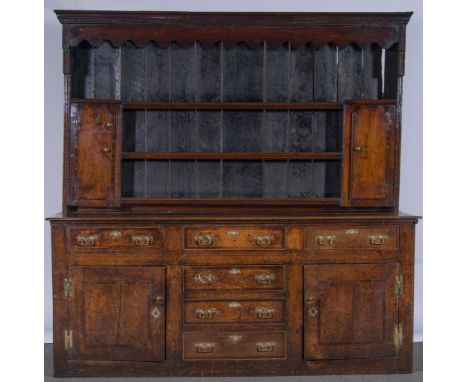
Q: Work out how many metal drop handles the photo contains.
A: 12